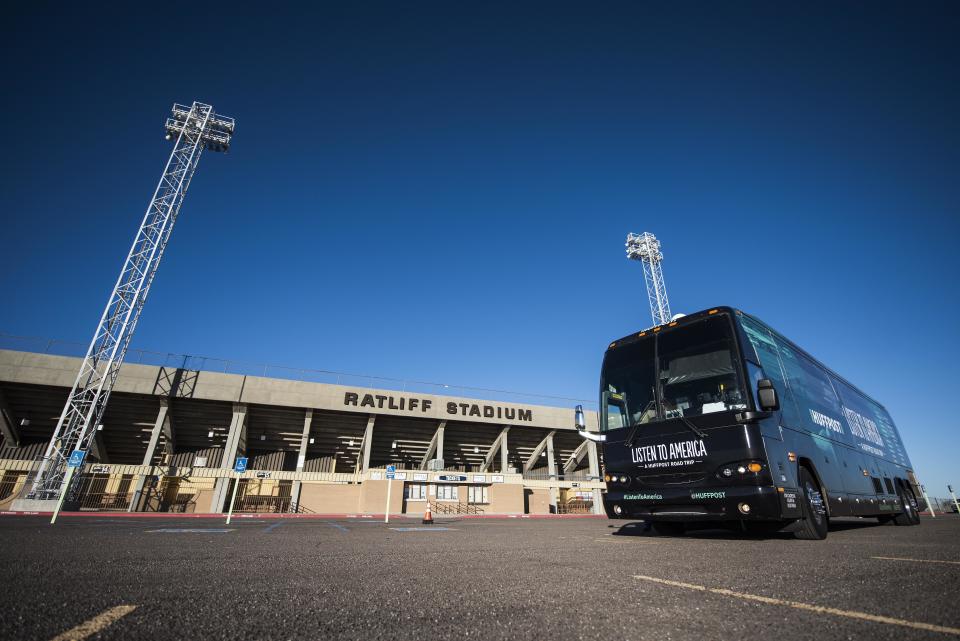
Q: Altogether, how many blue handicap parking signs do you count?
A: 3